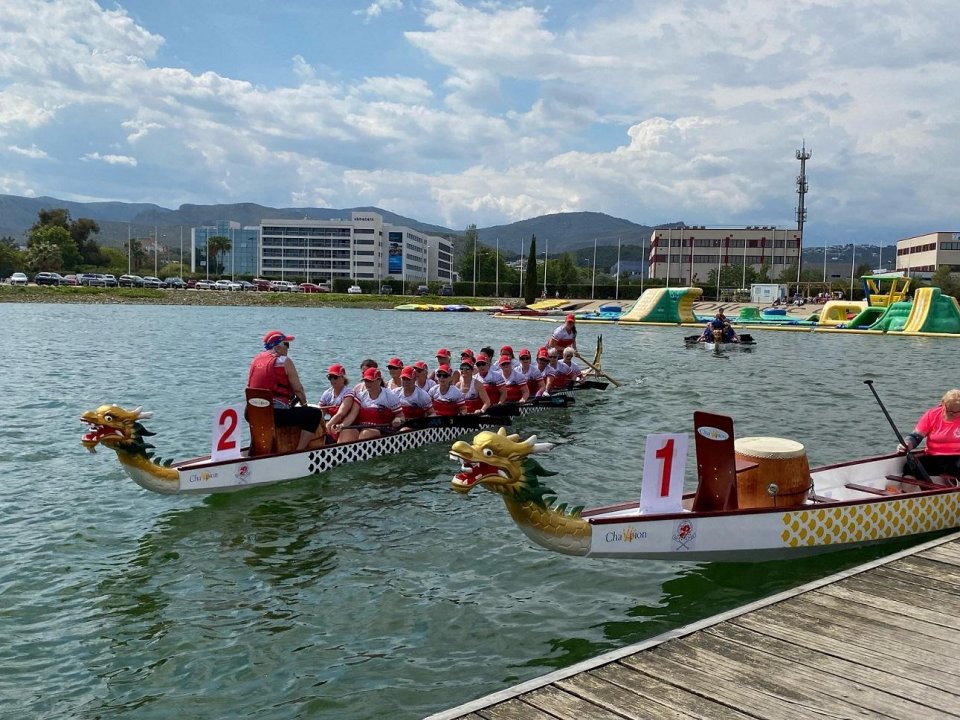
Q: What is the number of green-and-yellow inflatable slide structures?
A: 2